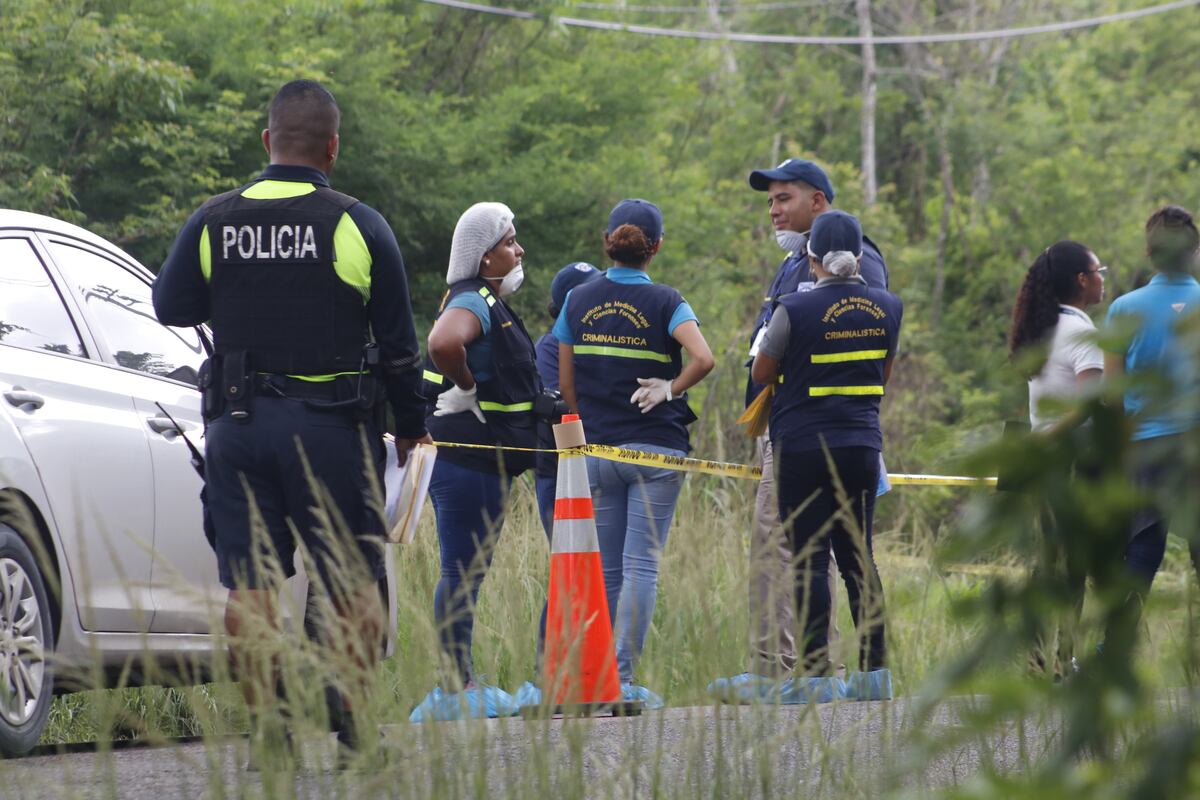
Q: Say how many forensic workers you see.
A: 5